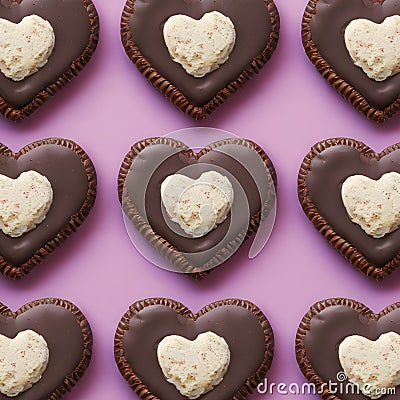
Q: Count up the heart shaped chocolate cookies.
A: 9